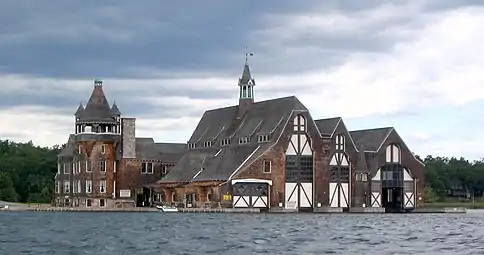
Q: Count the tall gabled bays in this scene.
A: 3